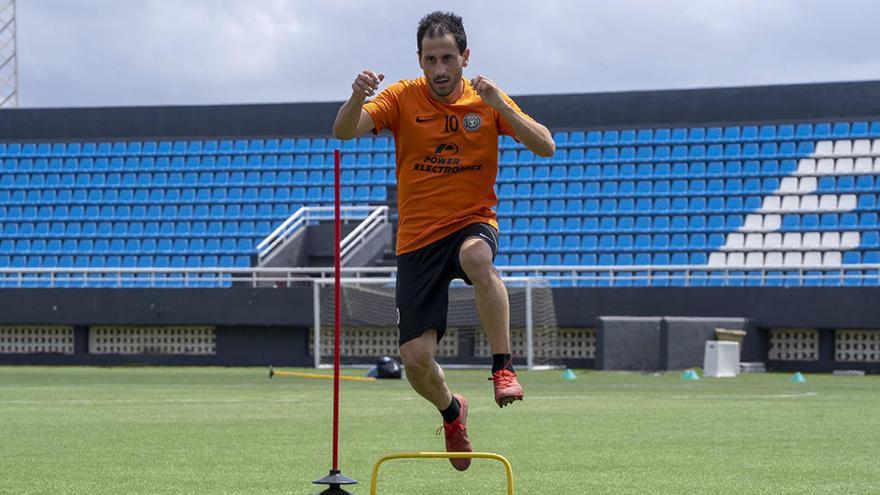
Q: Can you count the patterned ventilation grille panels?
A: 6